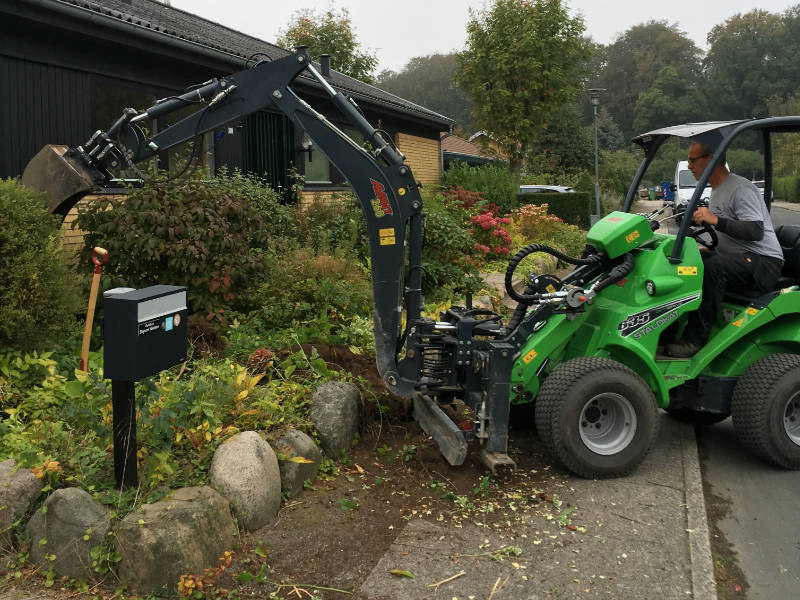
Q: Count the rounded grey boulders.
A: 6